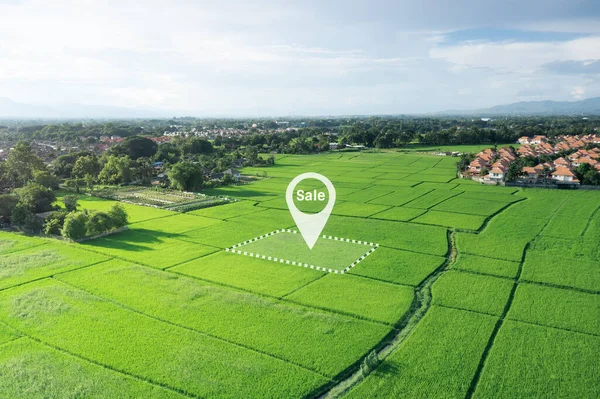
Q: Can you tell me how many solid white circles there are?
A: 0